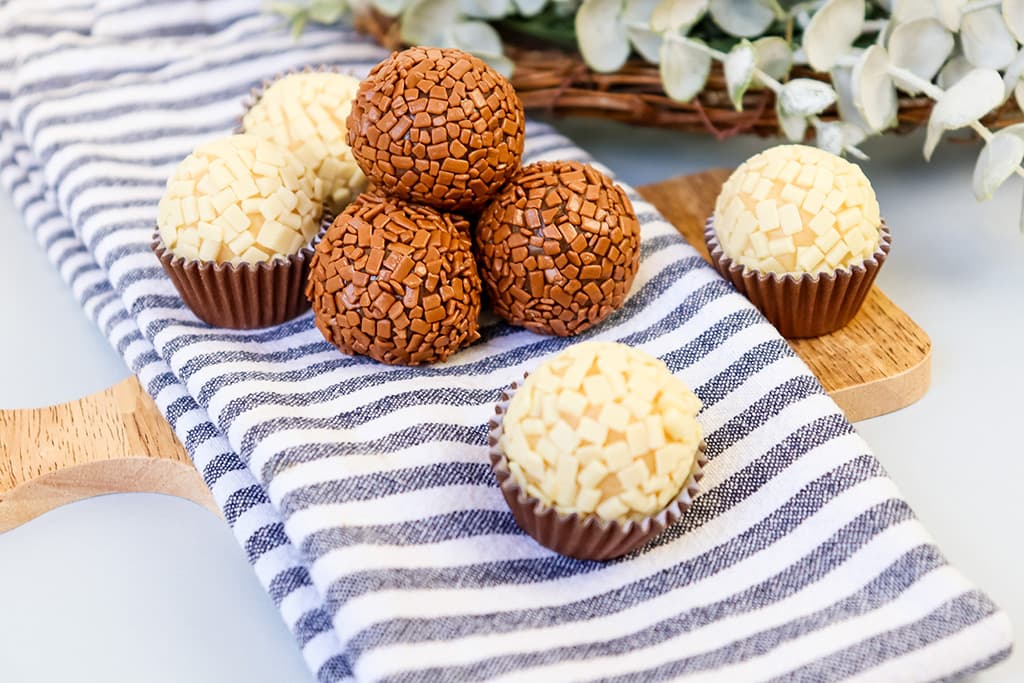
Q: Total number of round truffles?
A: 7